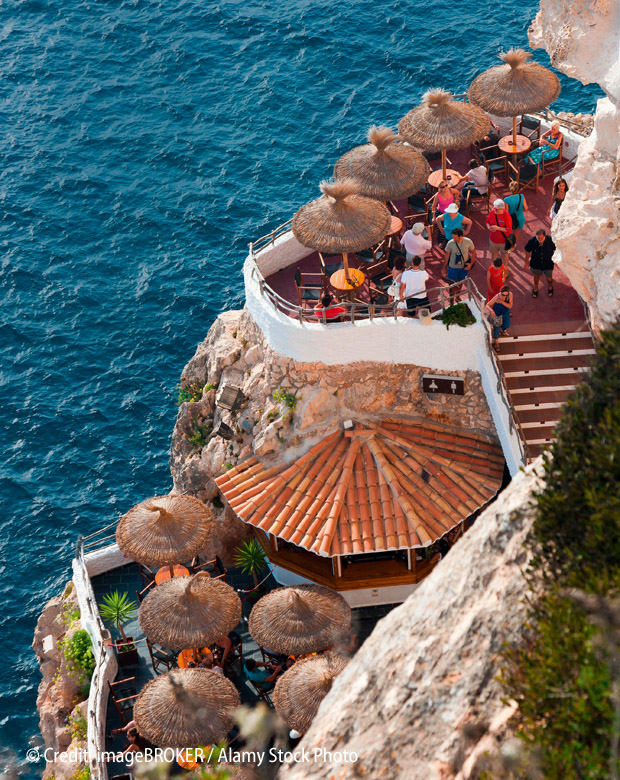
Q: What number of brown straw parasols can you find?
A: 9